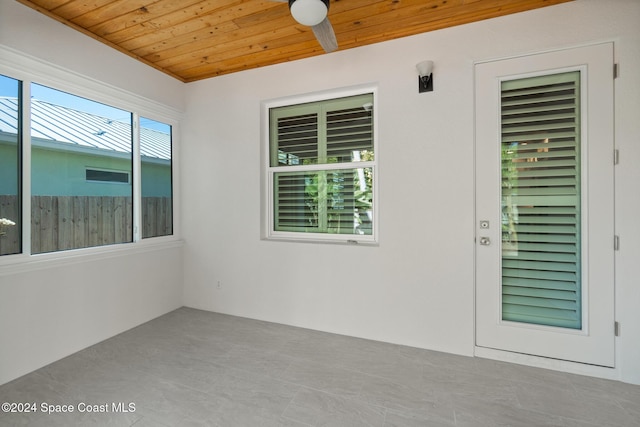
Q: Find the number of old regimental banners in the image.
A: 0